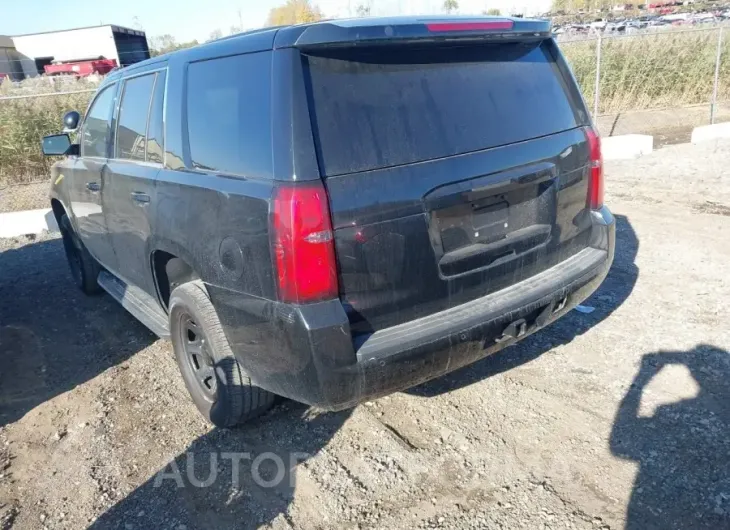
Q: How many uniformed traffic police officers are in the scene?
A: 0